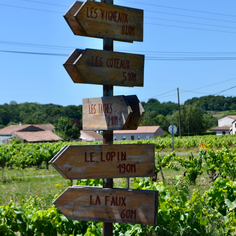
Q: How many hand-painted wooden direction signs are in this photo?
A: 5